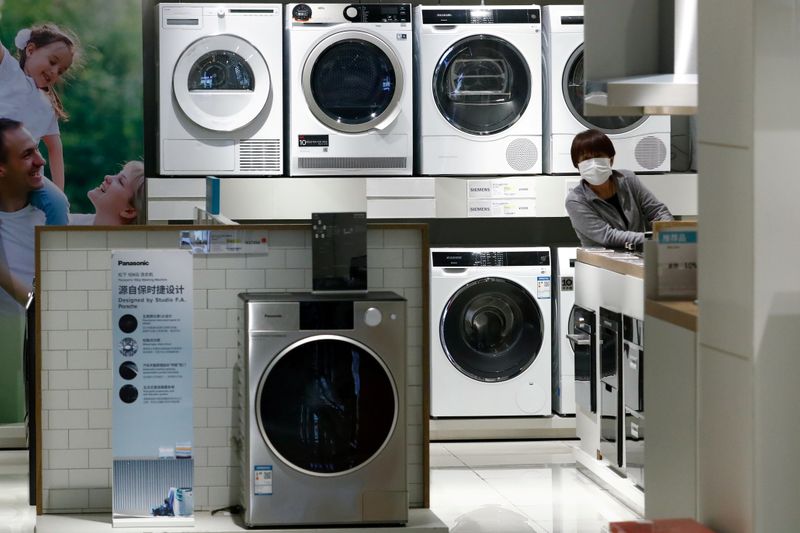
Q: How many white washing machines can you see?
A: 6